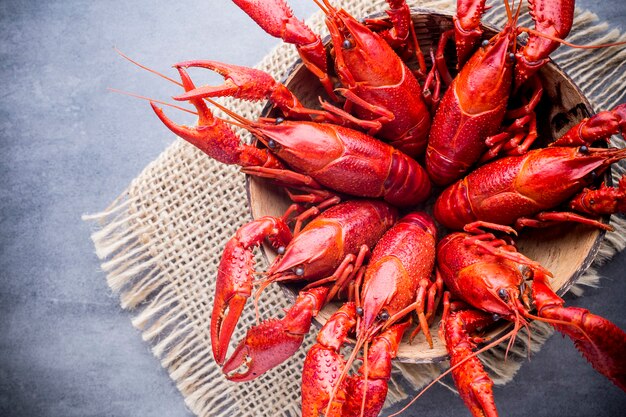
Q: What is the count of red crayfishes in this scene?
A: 7